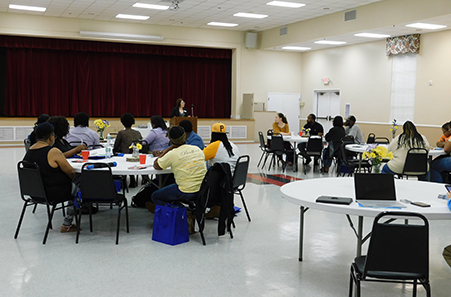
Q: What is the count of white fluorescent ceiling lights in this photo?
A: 10